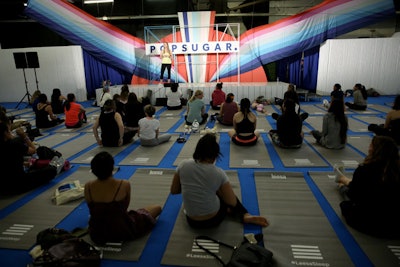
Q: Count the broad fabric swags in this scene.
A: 2